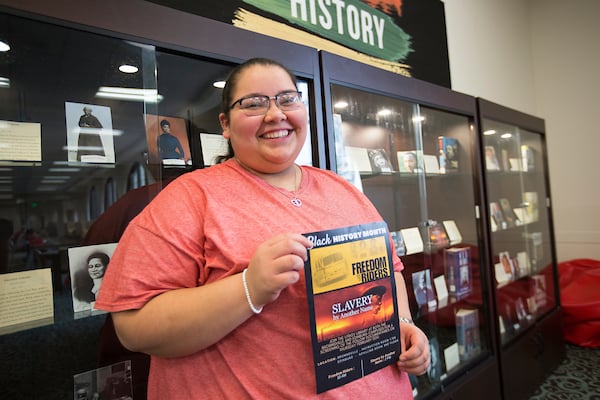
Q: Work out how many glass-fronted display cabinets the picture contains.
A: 3